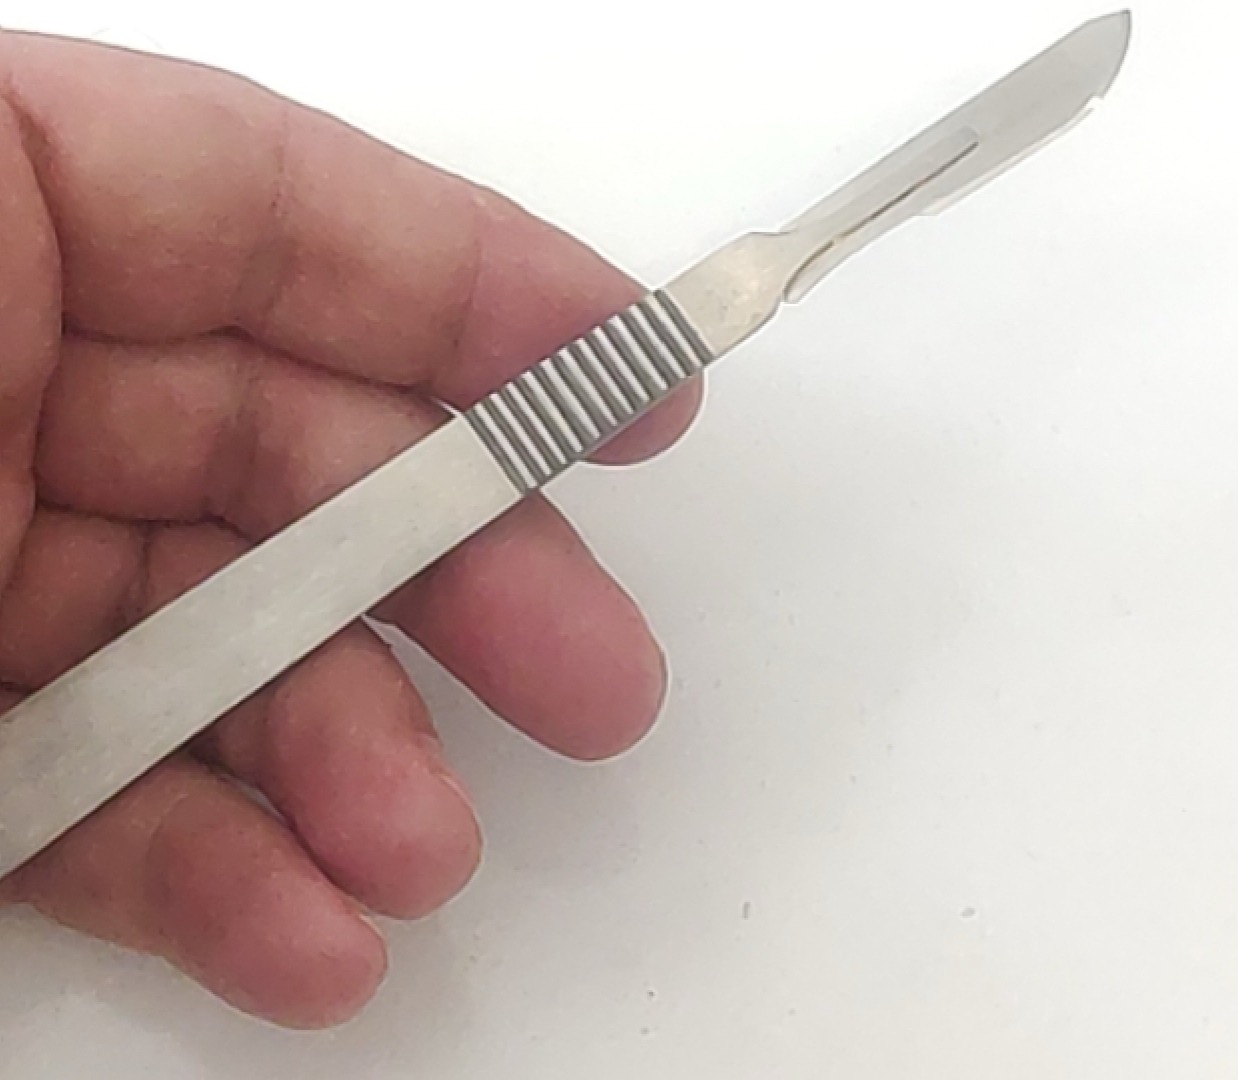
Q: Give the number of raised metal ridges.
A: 11